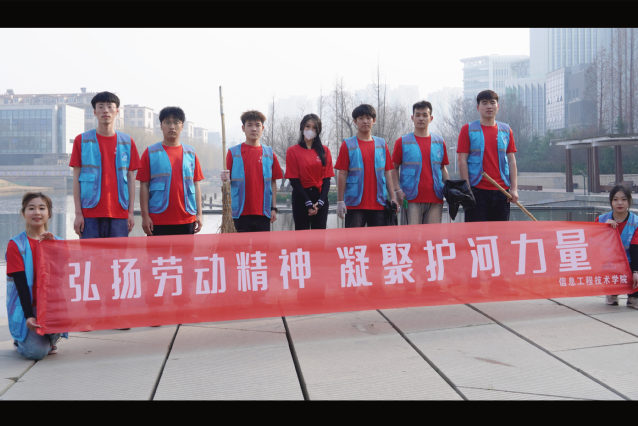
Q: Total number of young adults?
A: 9